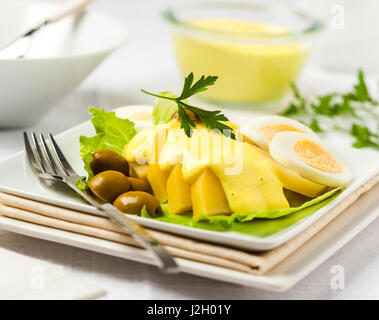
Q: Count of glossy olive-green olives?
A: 4